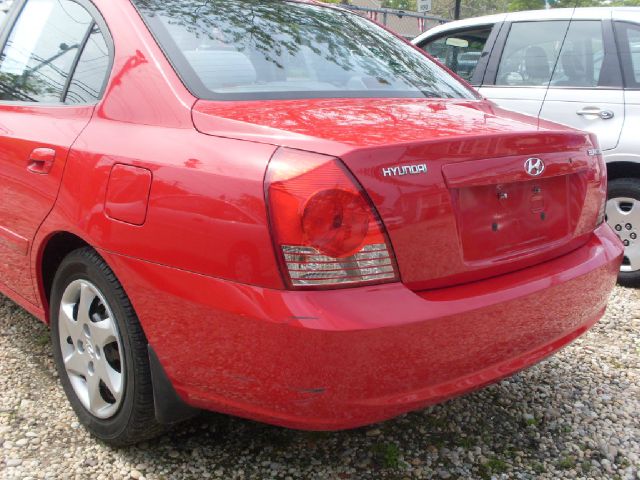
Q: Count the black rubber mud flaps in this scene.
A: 1